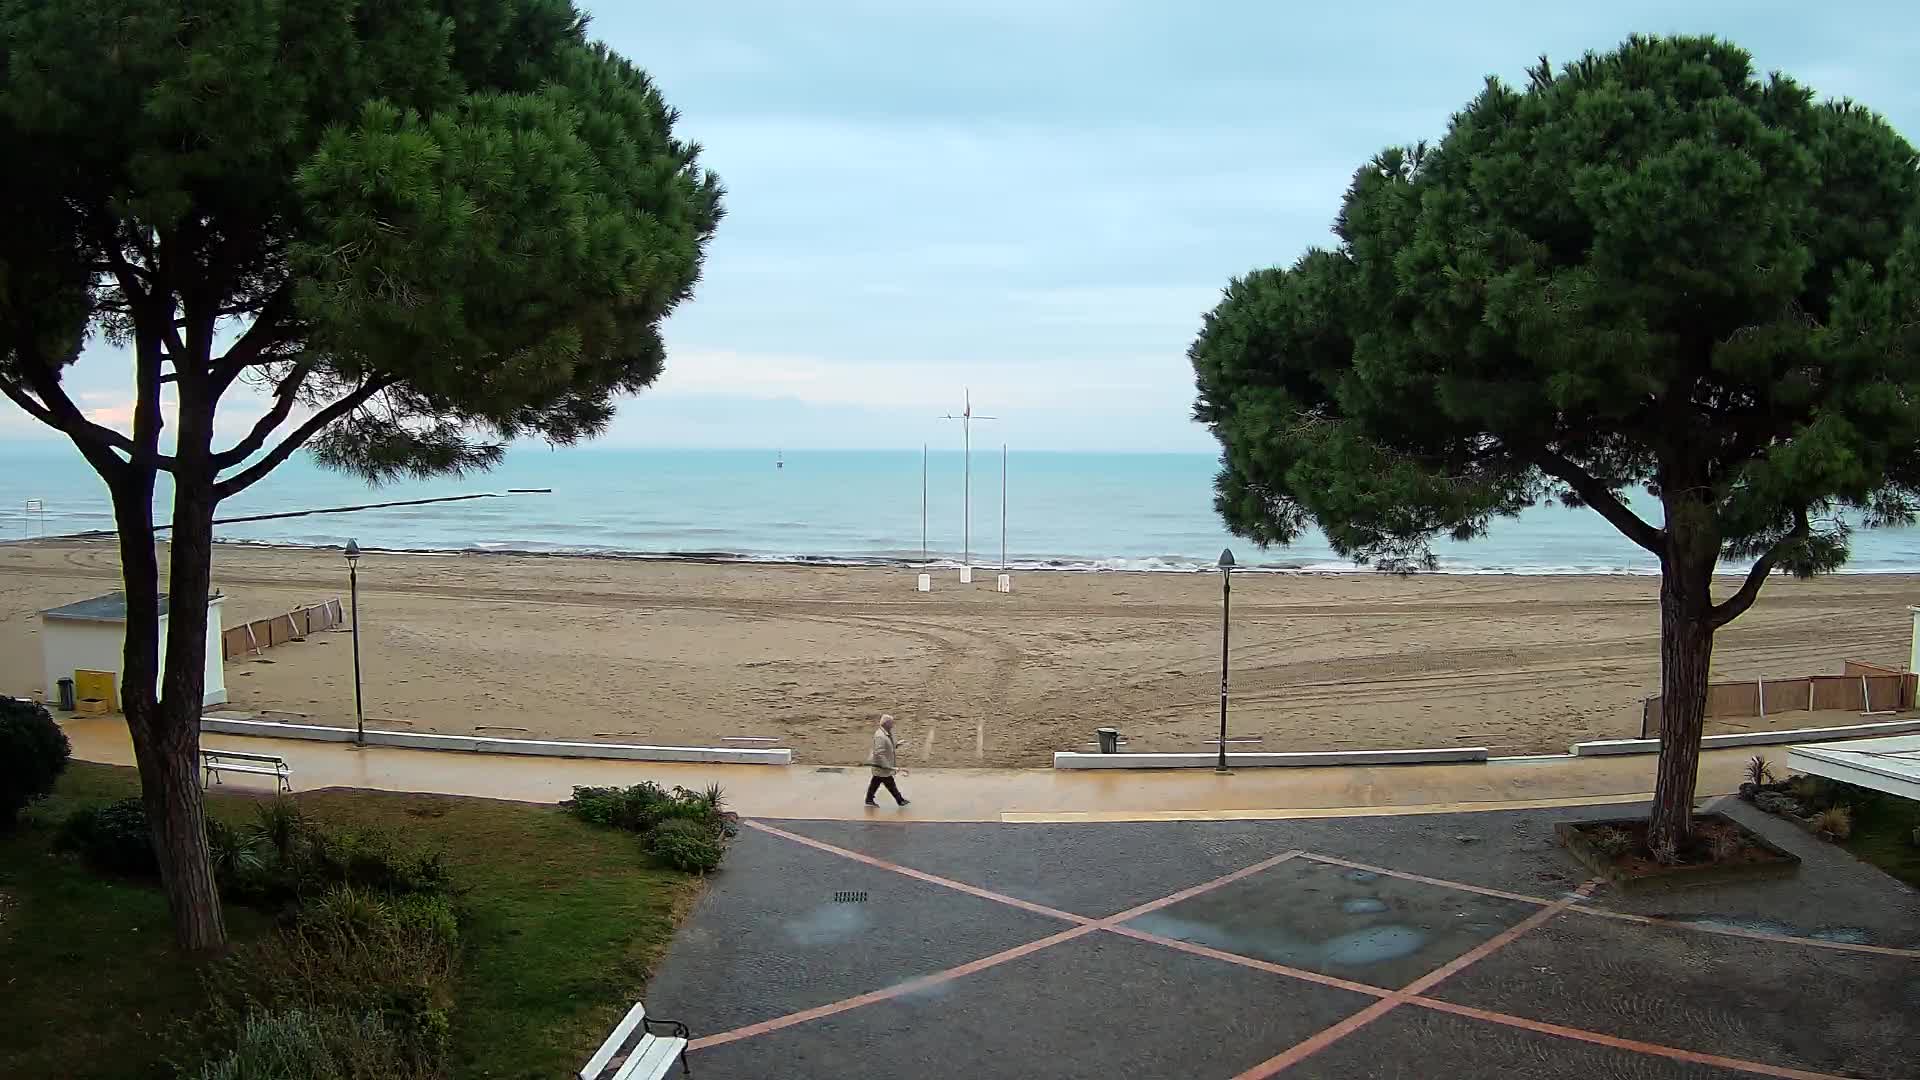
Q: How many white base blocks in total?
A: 3